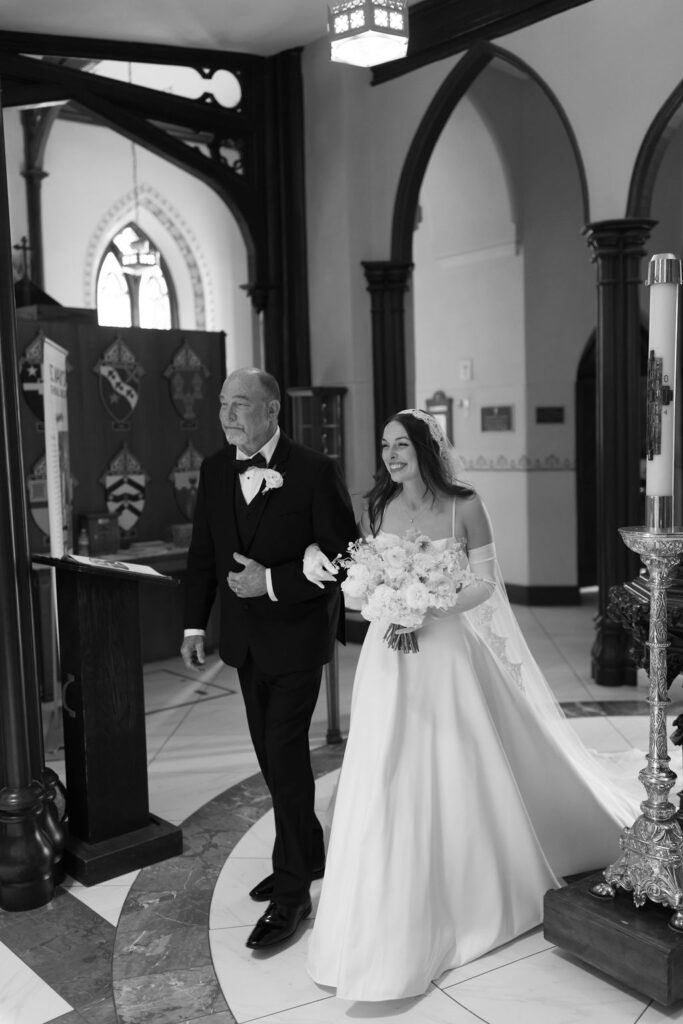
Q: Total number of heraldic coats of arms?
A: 6